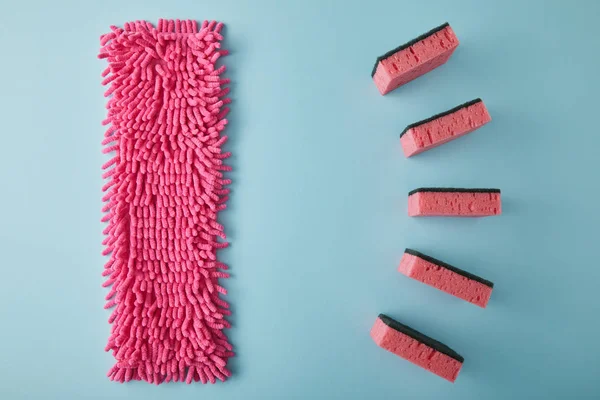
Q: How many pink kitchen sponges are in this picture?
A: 5